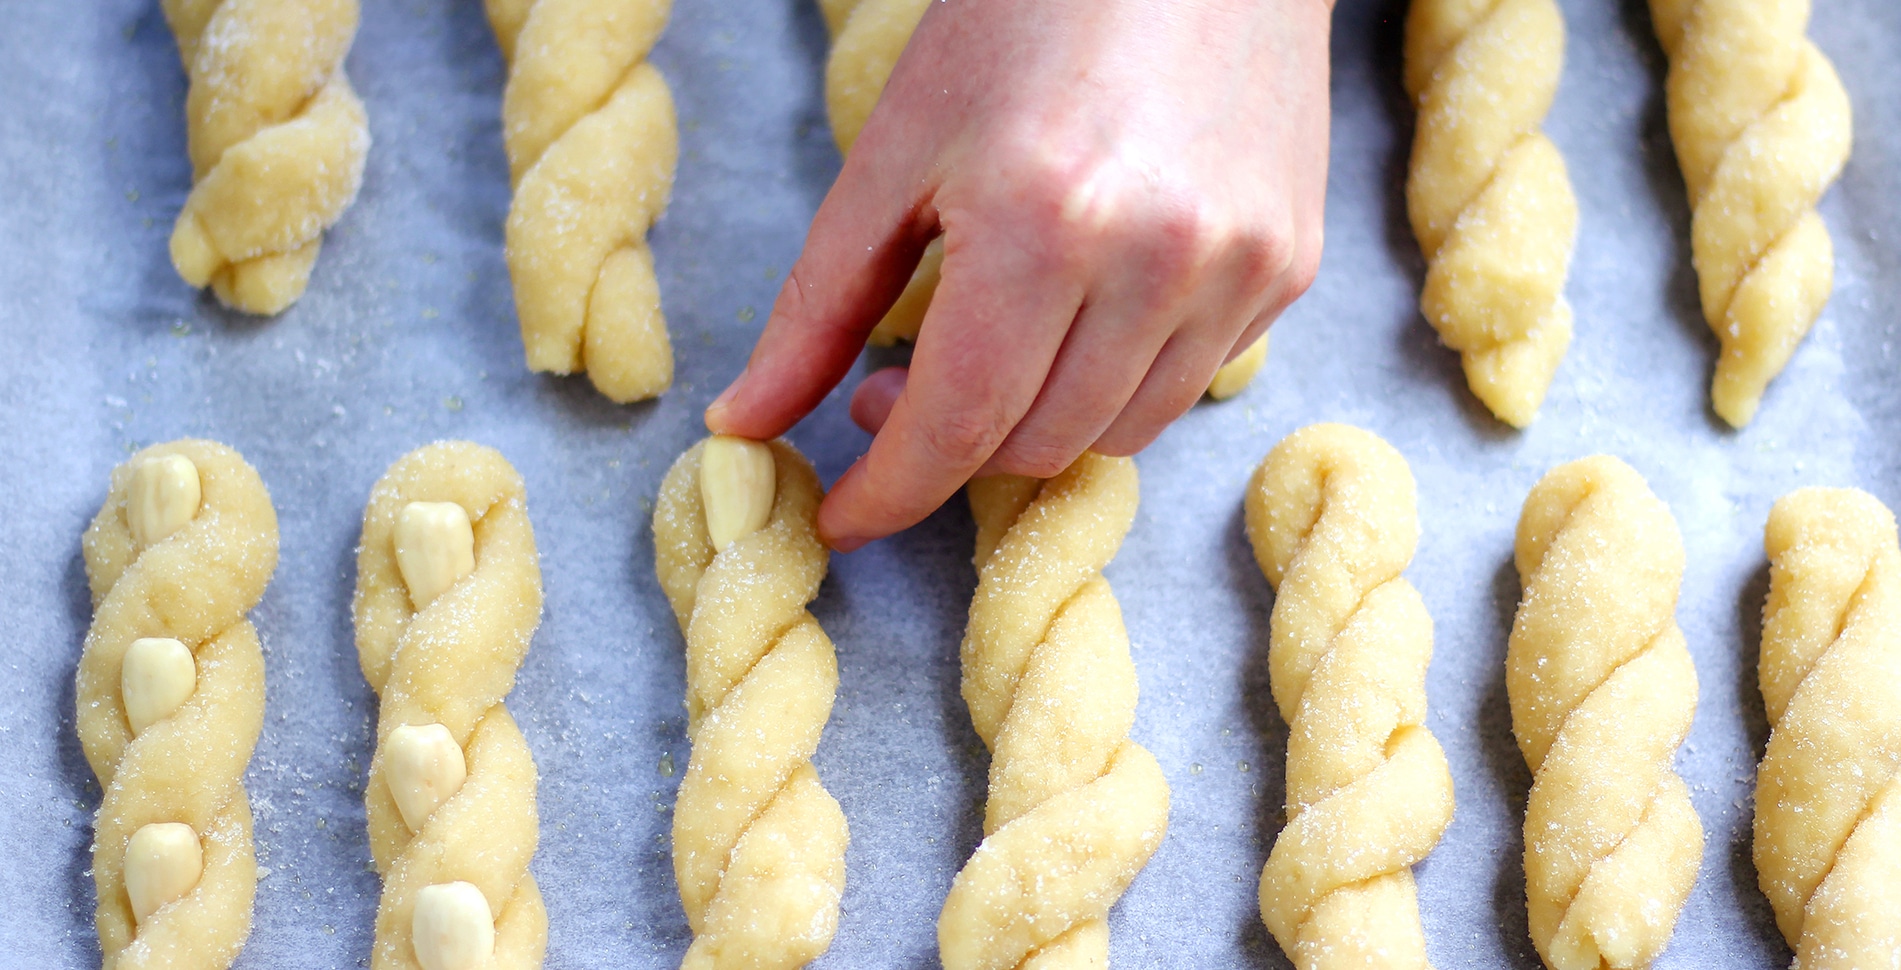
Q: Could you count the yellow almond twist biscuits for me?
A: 13